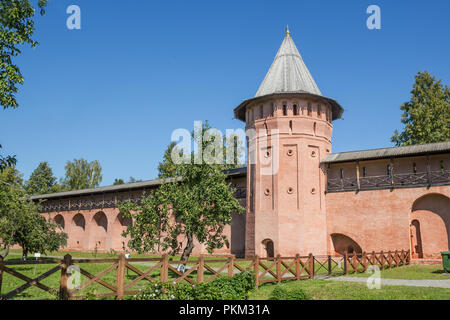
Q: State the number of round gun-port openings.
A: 6